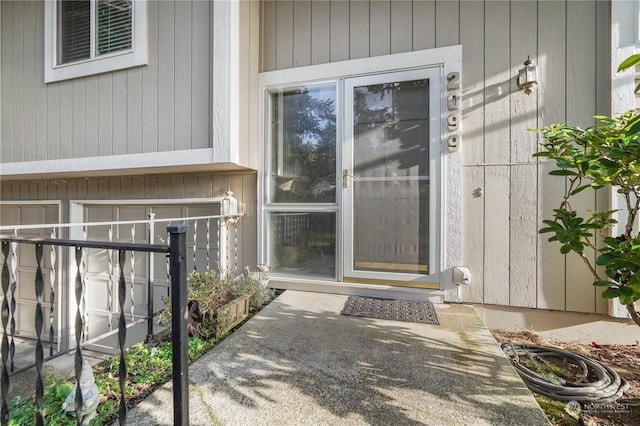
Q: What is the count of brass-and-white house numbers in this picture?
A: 4